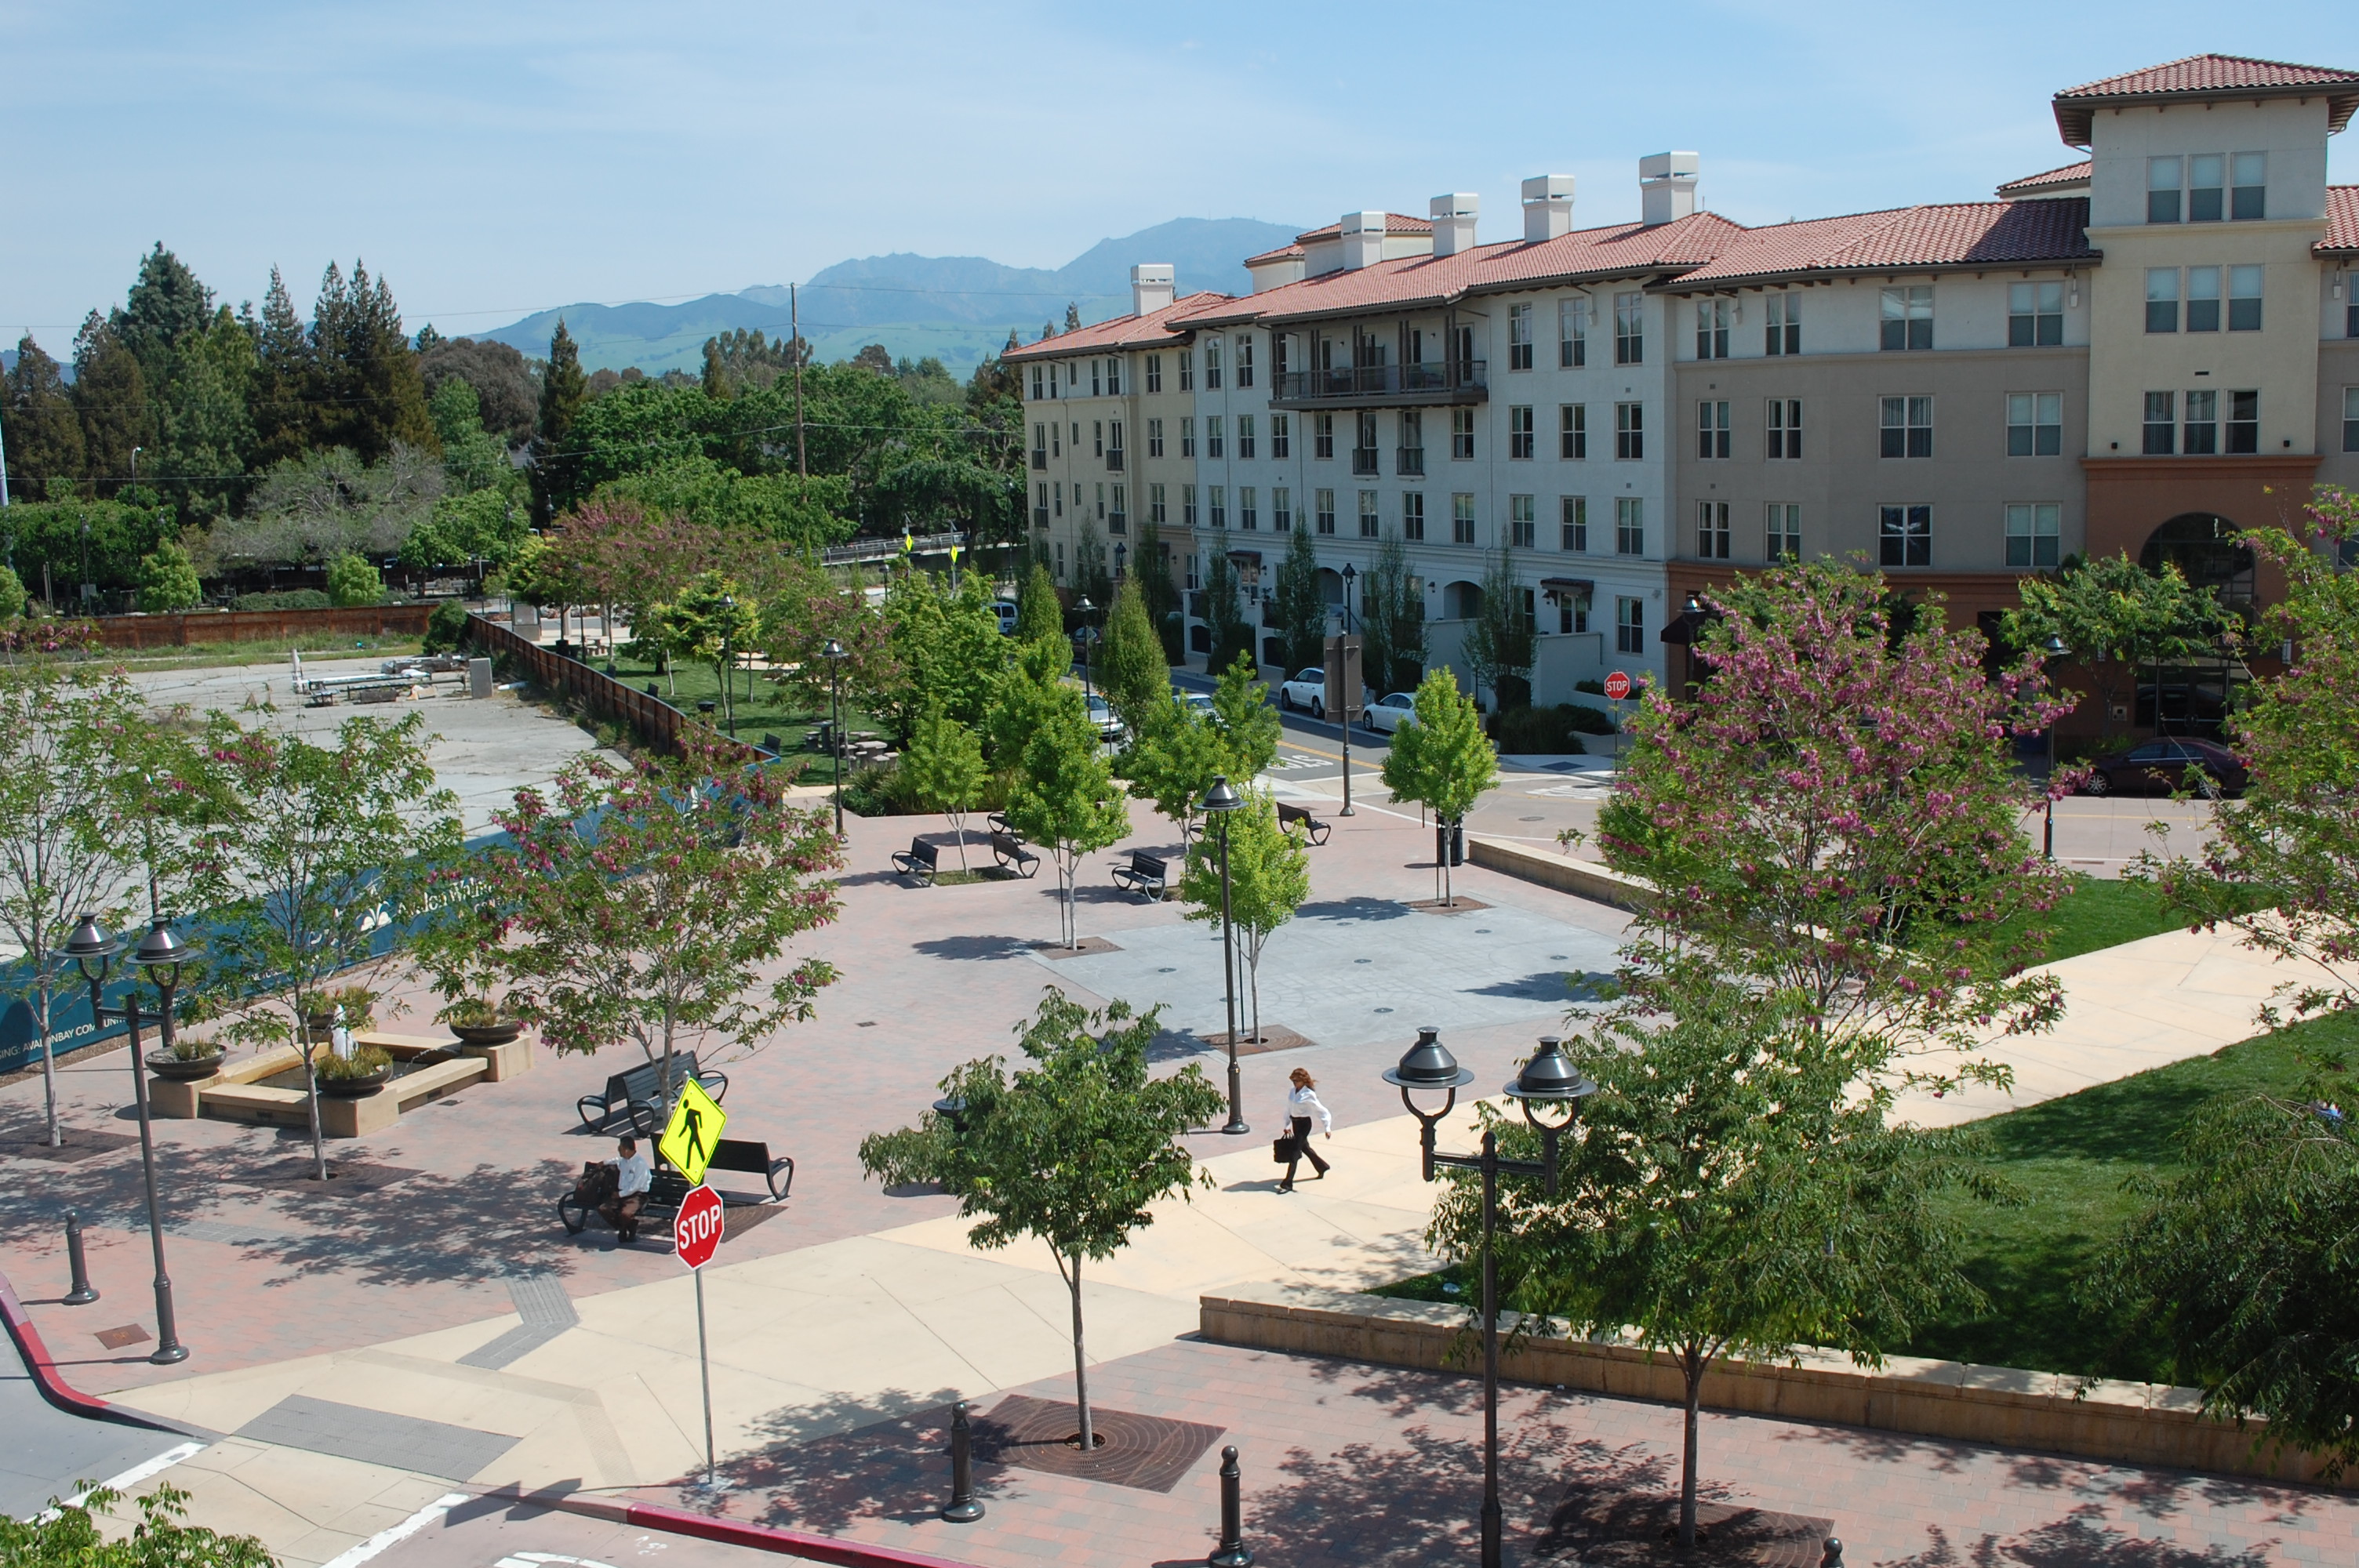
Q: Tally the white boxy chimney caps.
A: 5